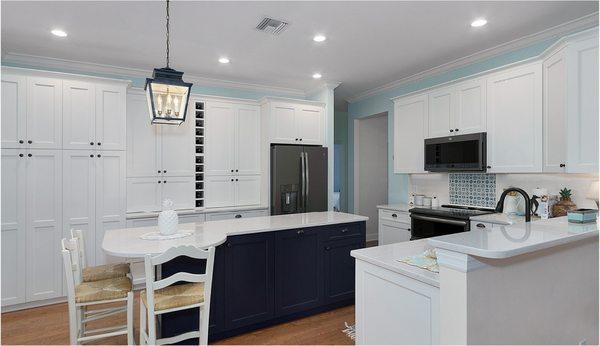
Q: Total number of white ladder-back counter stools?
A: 3